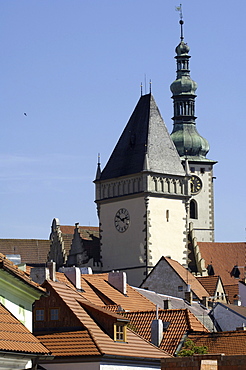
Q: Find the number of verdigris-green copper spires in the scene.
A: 1